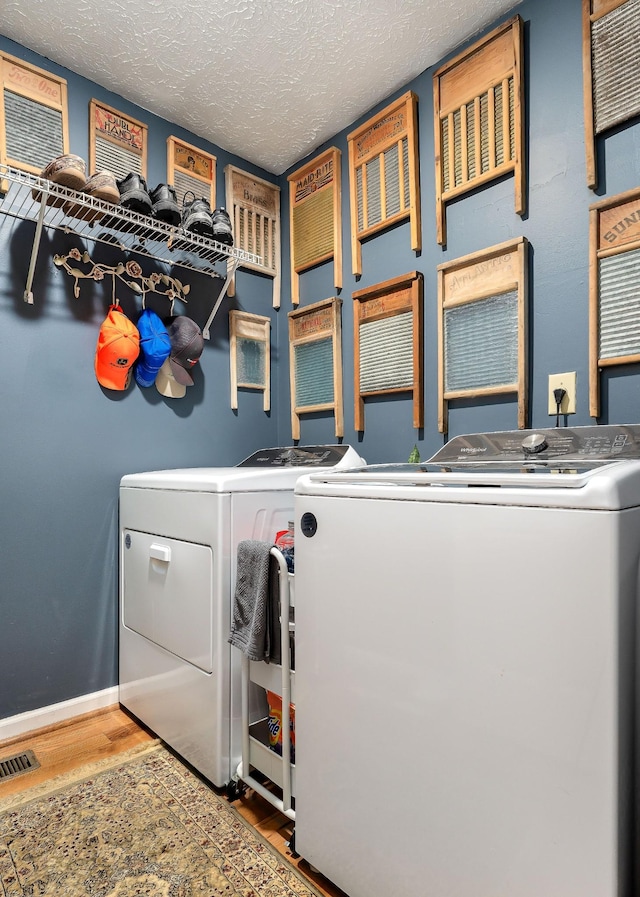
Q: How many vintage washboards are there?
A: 13